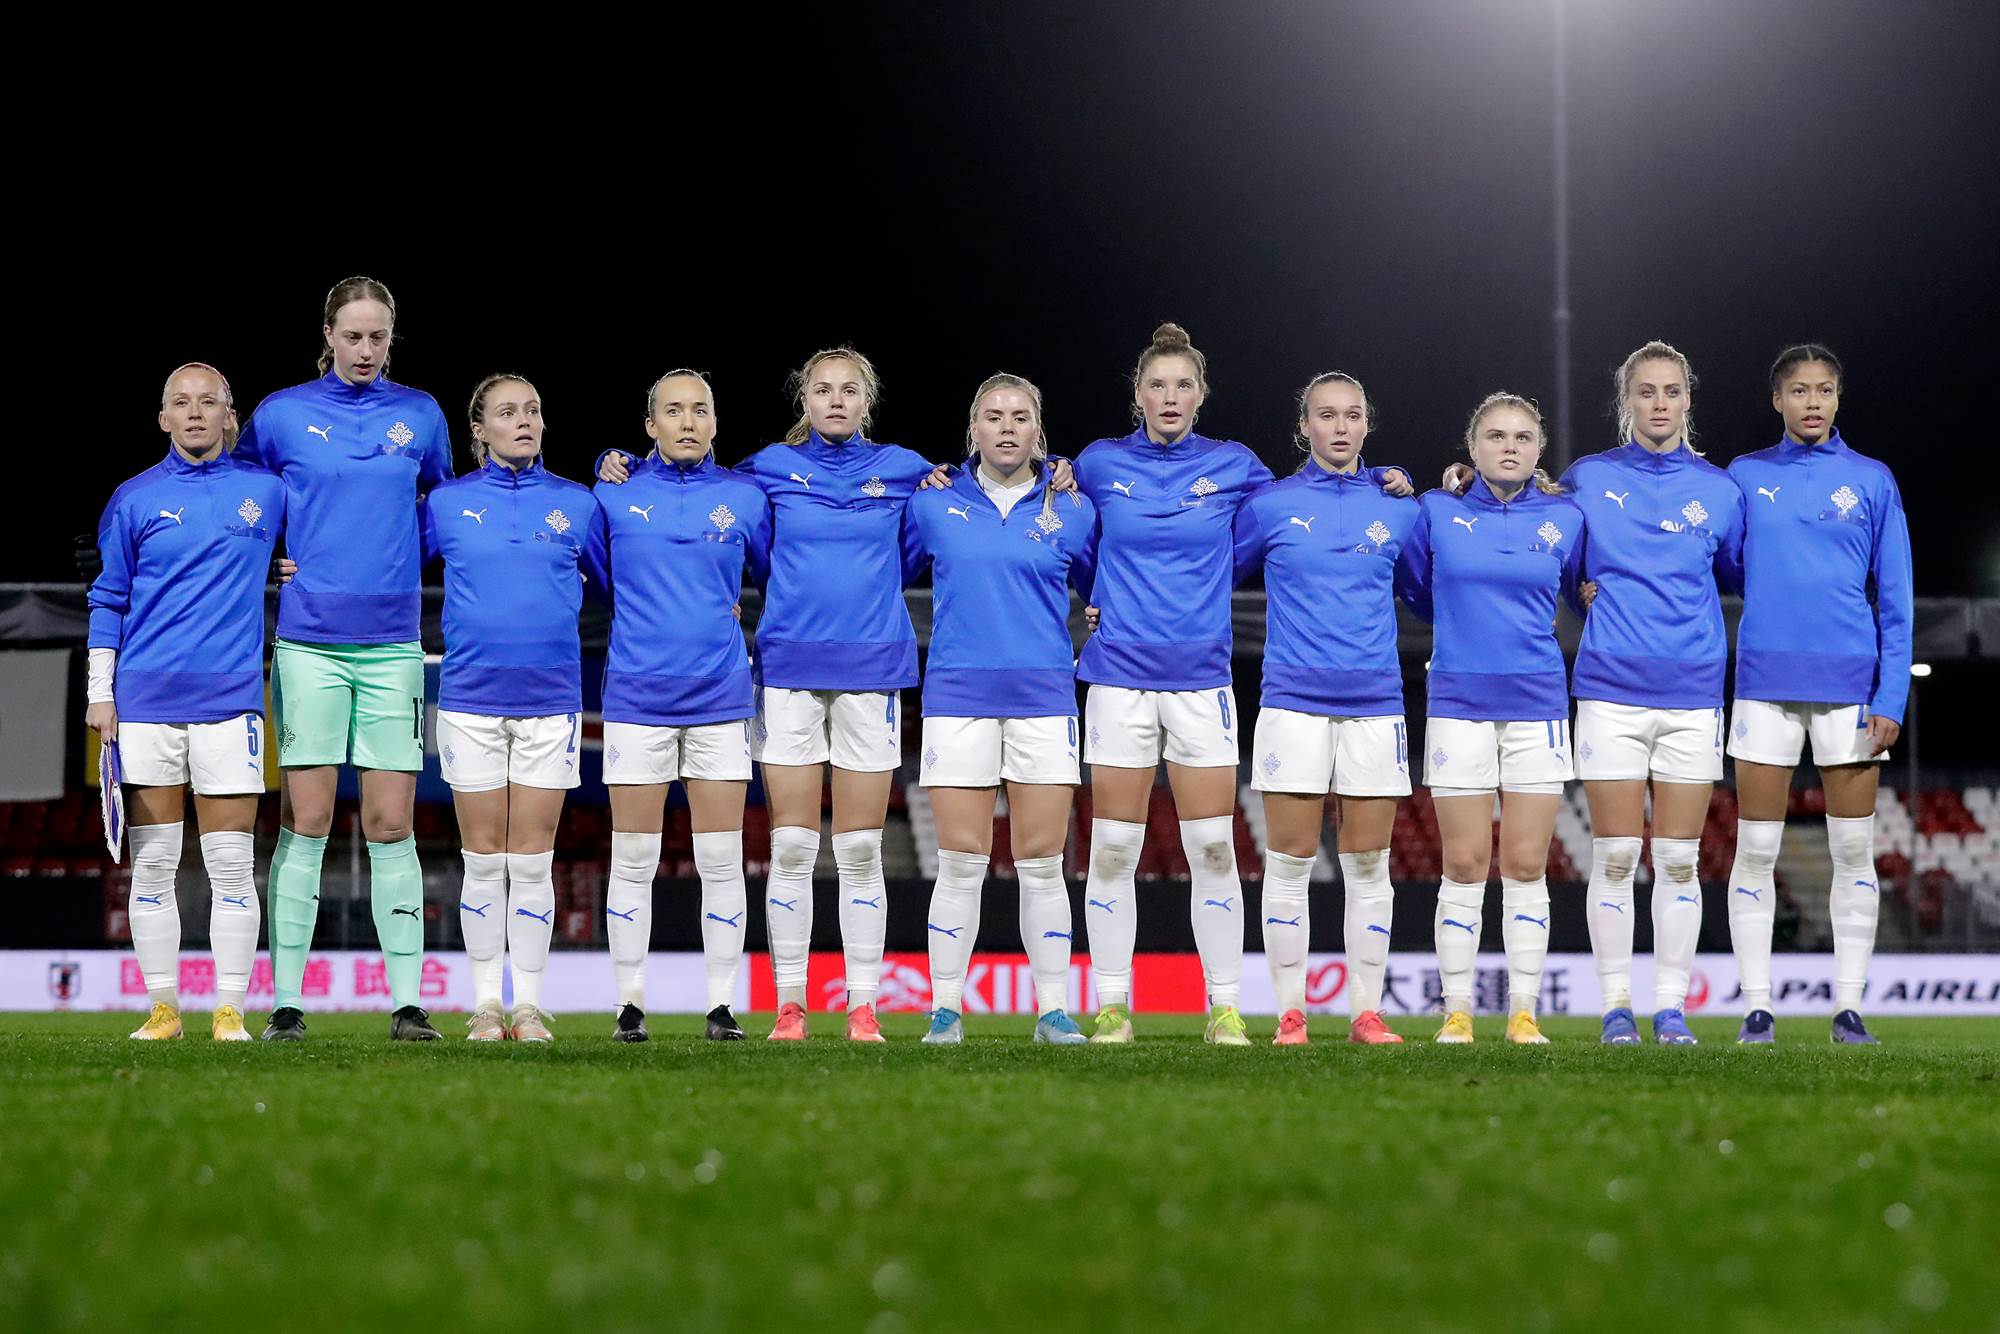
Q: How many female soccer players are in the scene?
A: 11